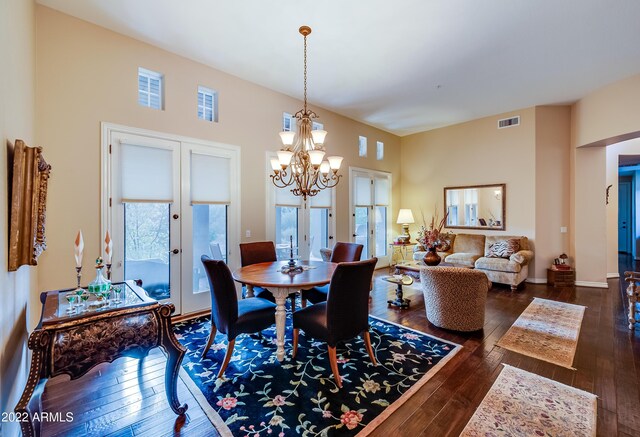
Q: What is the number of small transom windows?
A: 6